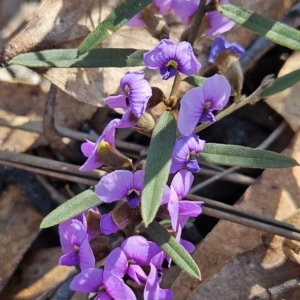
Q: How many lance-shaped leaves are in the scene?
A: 8